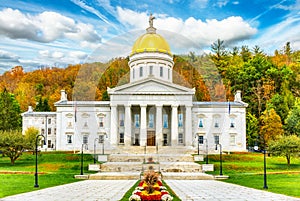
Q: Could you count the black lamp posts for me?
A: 8